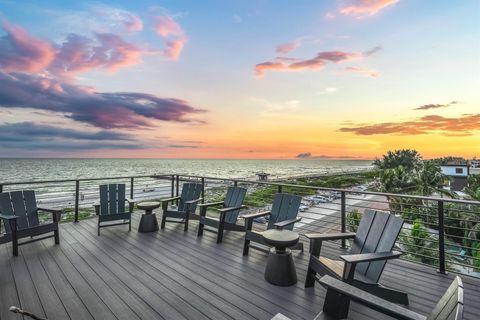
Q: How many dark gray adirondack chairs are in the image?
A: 7